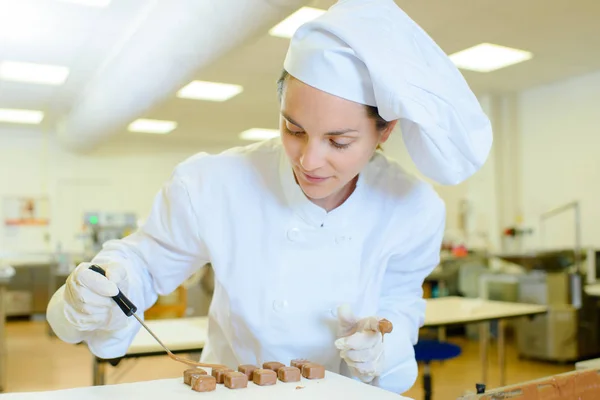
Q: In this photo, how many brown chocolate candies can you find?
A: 10